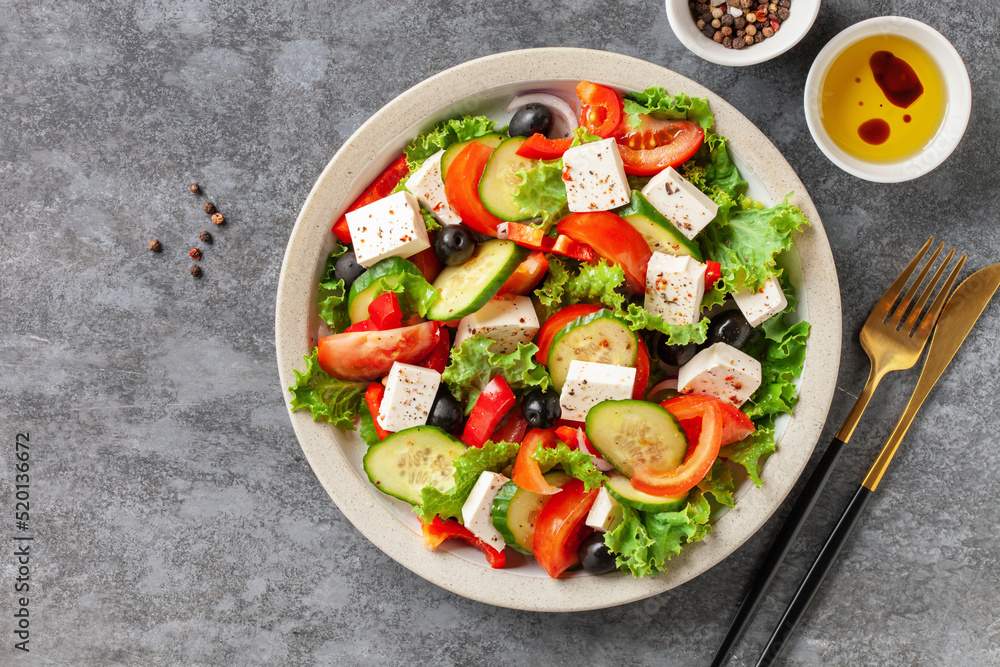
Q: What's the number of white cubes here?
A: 12